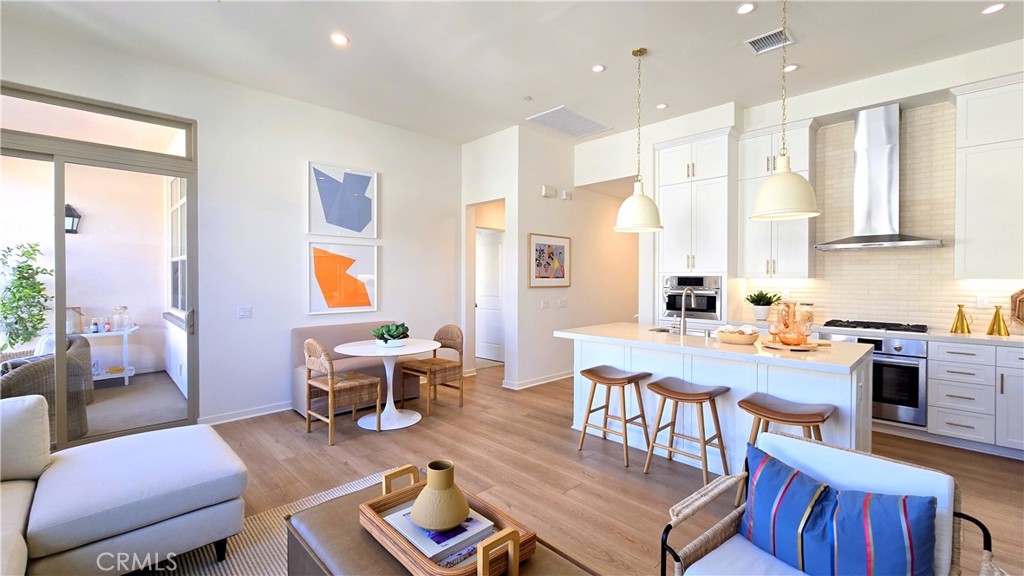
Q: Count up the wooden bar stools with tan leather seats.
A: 3